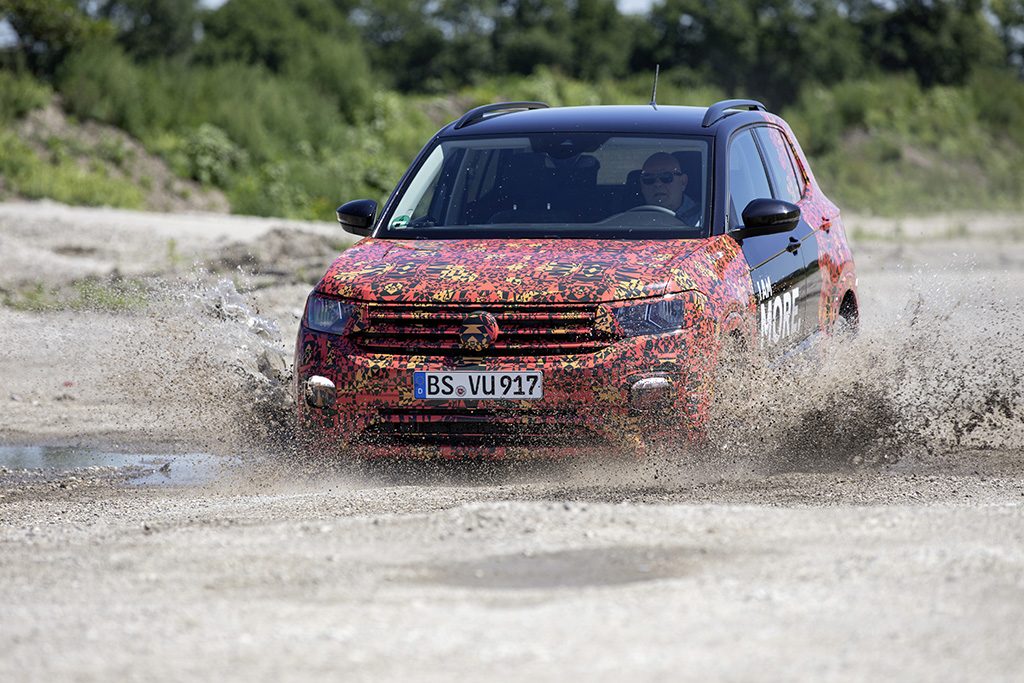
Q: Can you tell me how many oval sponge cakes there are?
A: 0